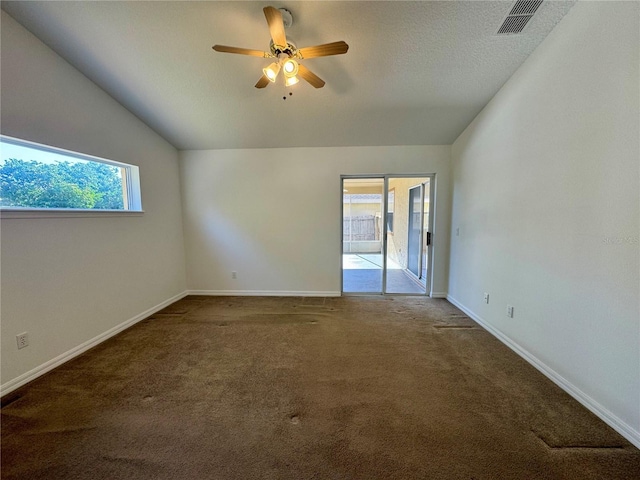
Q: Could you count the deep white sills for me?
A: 1